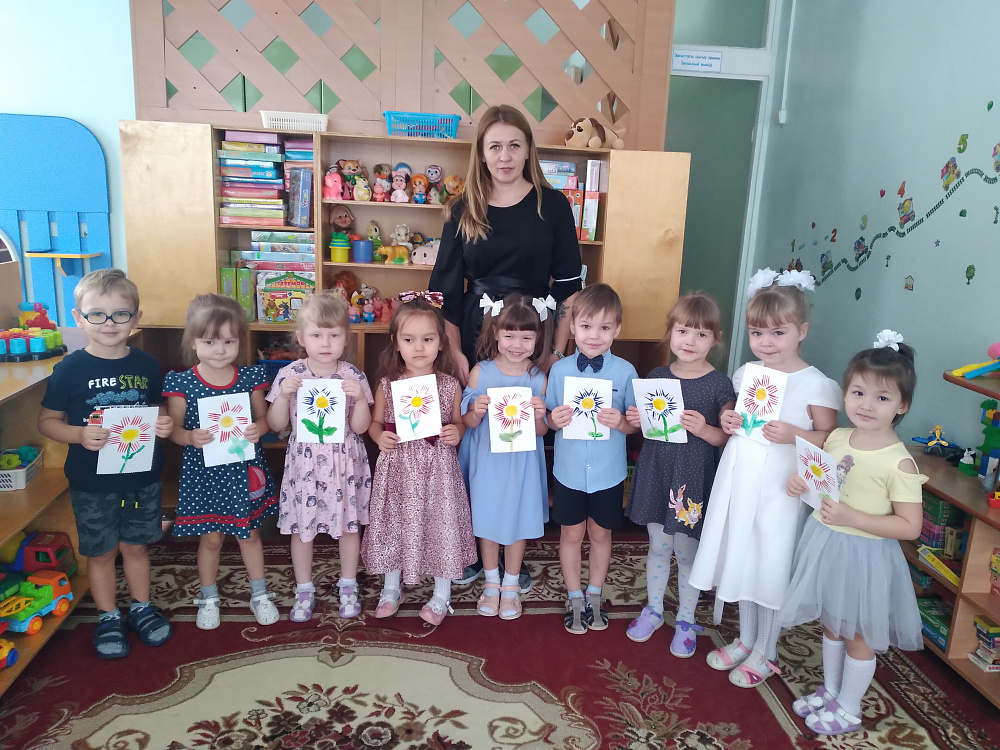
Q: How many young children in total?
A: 9